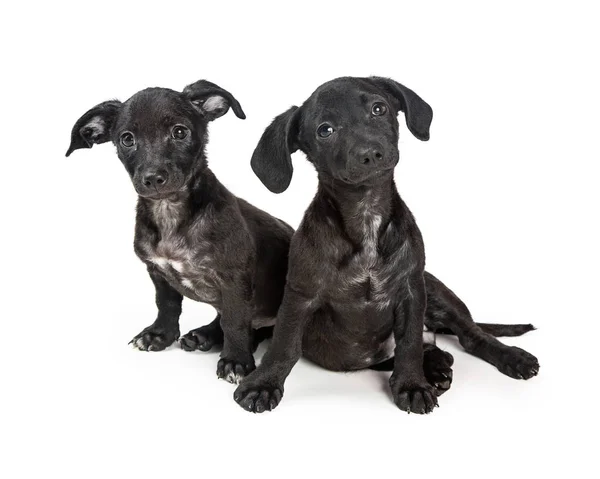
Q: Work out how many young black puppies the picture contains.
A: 2